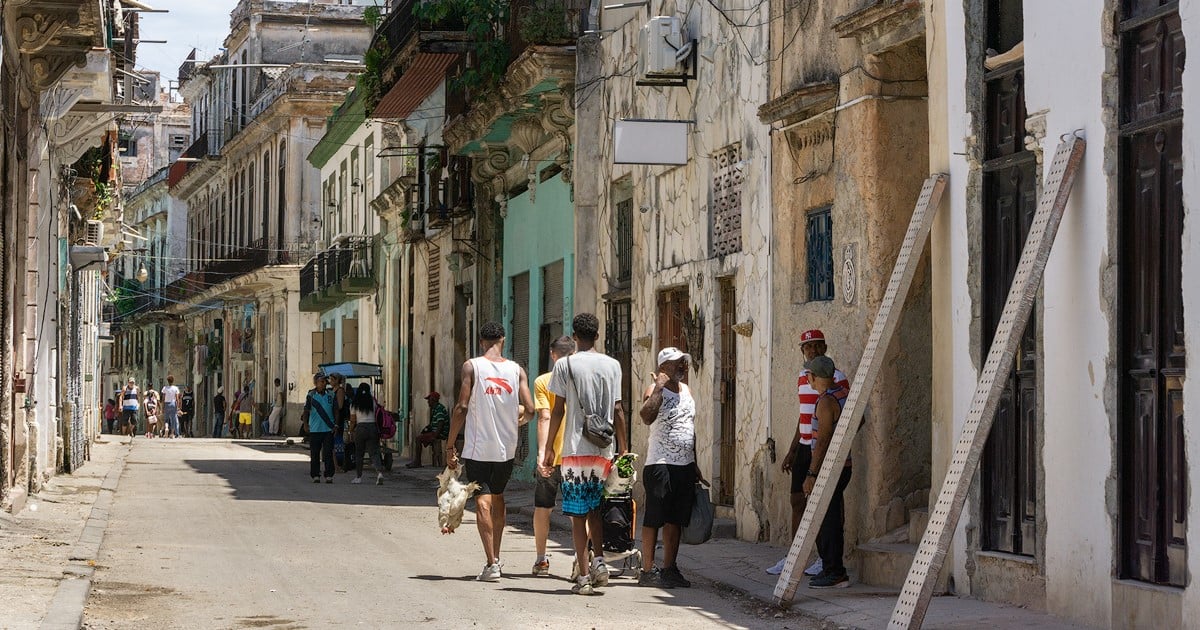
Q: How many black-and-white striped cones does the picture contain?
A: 0